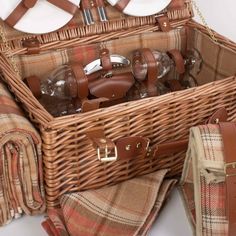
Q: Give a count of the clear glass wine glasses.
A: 4